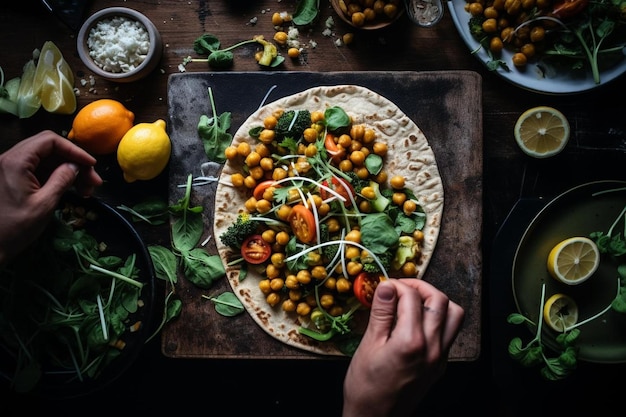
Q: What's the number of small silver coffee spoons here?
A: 0